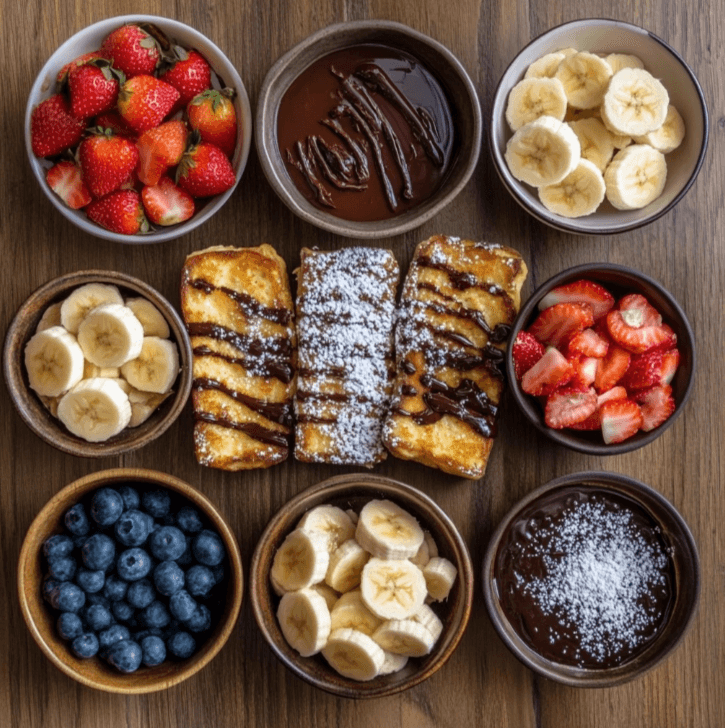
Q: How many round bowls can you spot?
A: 8